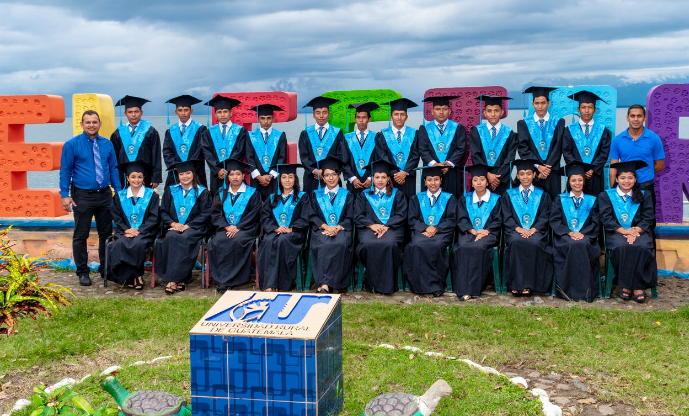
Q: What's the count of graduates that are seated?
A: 11